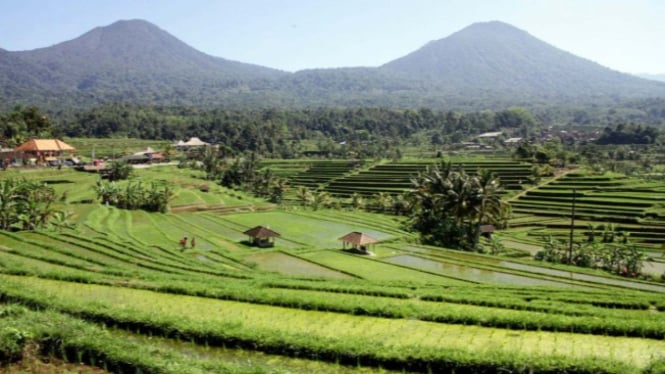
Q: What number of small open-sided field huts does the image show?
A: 2